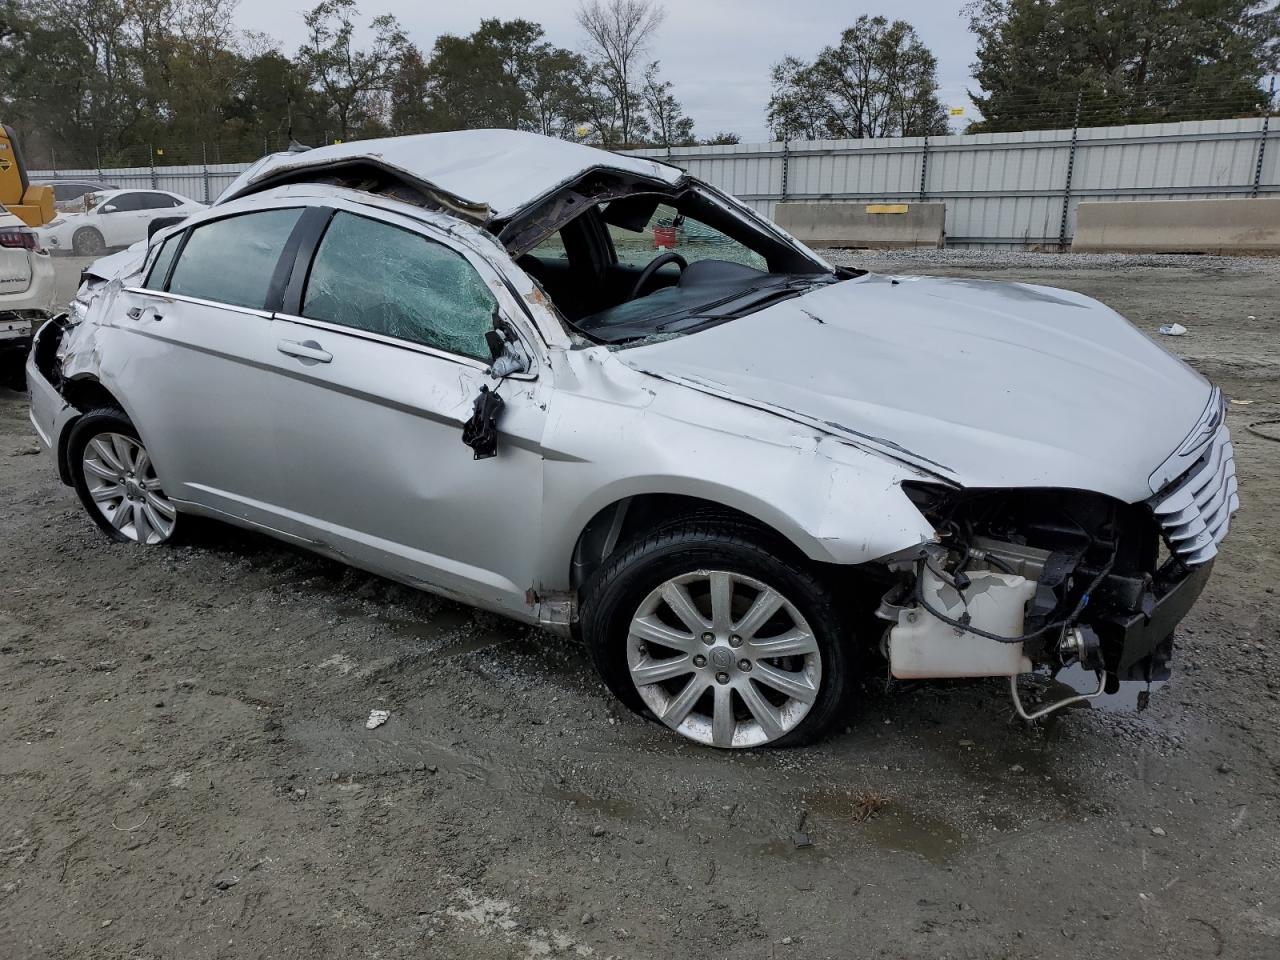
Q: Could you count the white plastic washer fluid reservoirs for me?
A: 1